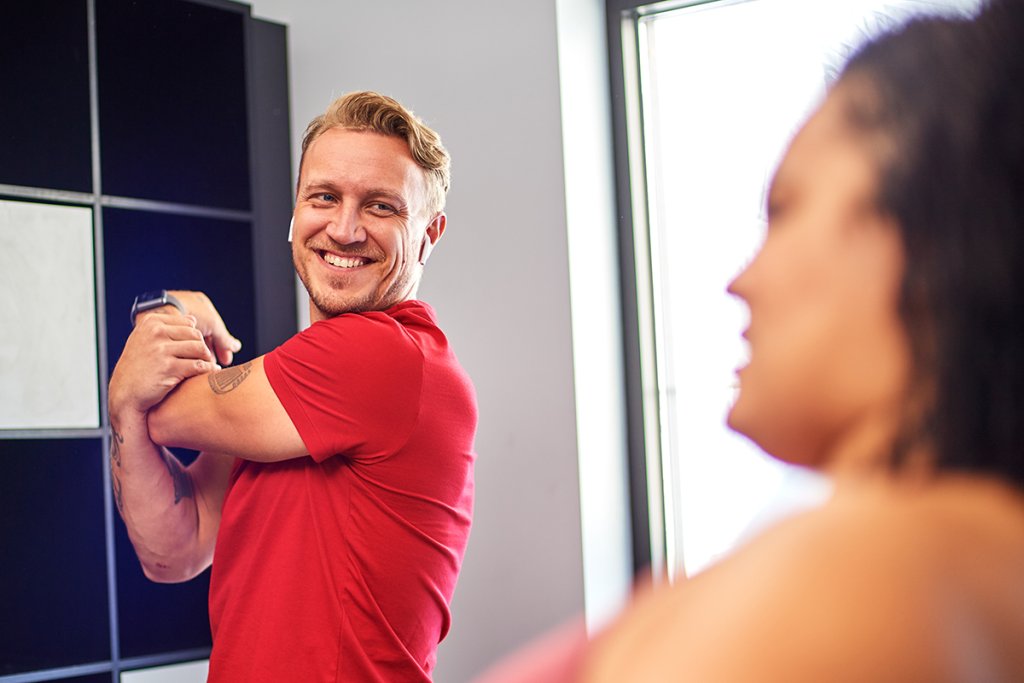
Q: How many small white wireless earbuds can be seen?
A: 2